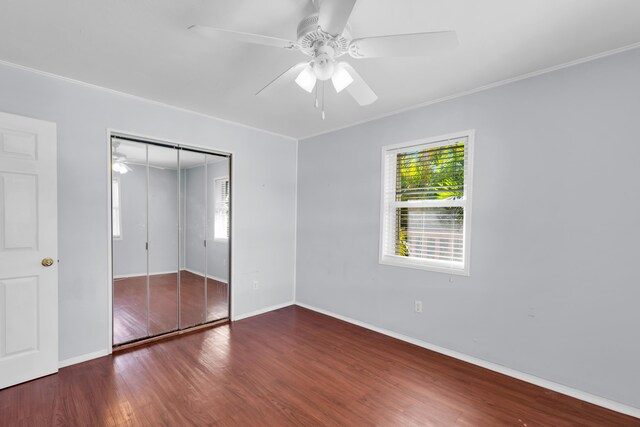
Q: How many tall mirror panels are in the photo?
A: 4